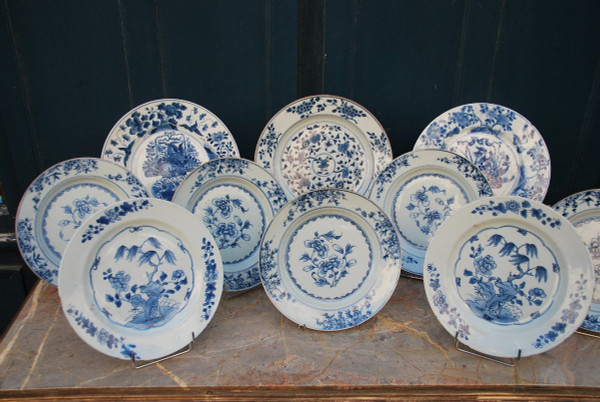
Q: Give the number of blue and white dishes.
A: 10